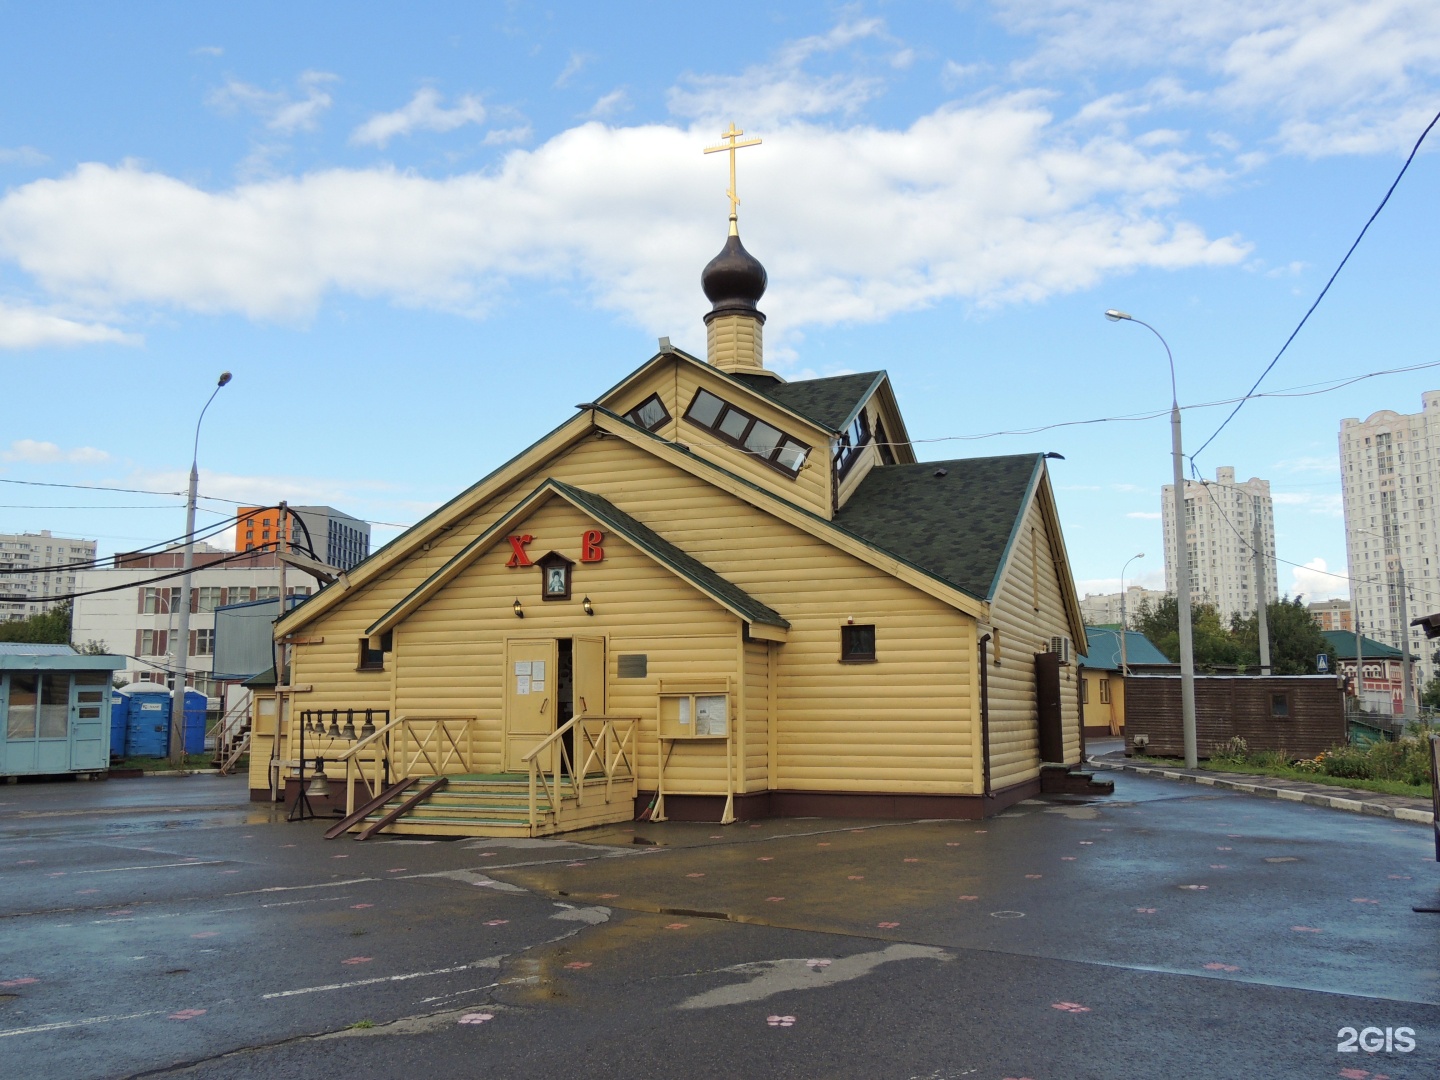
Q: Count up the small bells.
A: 5